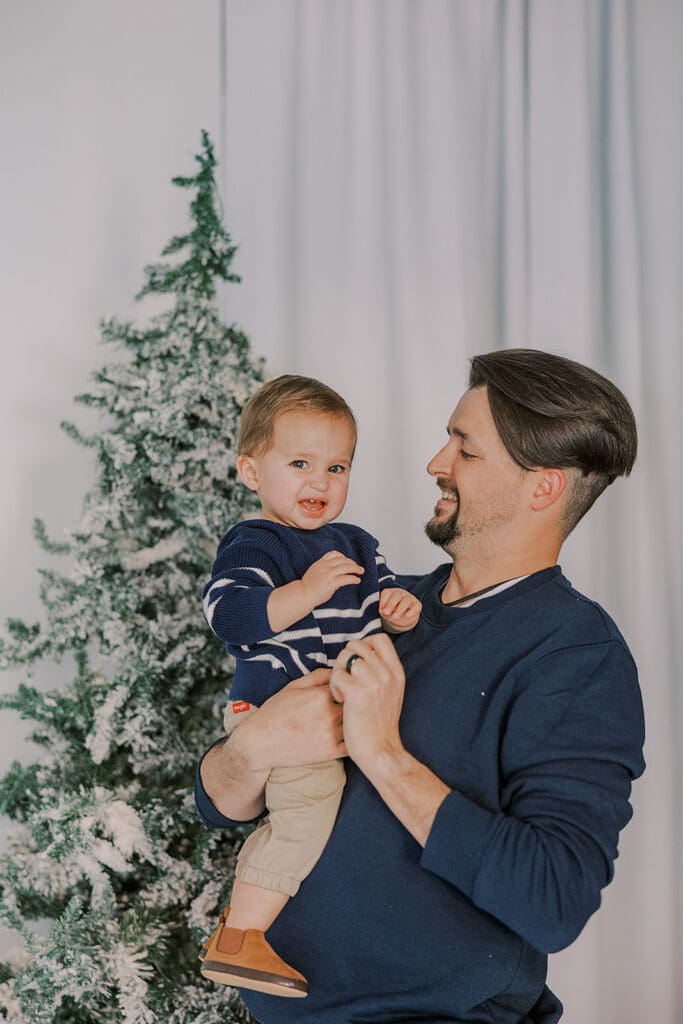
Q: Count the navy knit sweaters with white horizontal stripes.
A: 1